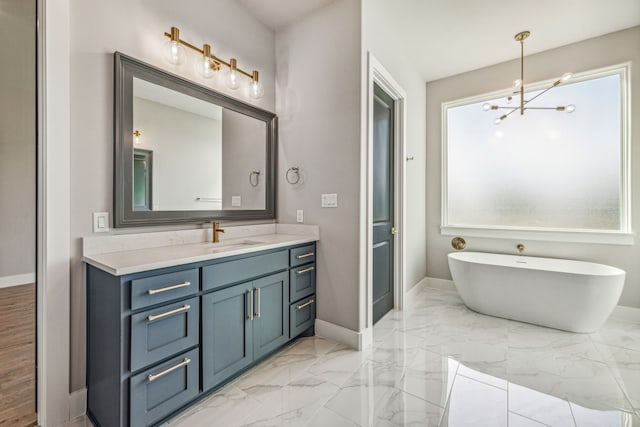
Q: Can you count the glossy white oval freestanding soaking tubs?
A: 1